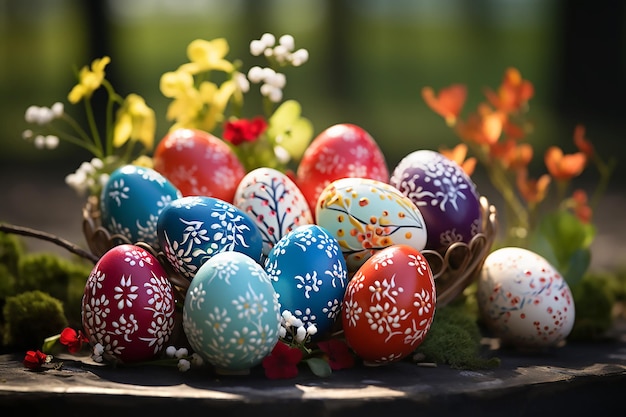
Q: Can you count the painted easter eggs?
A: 12